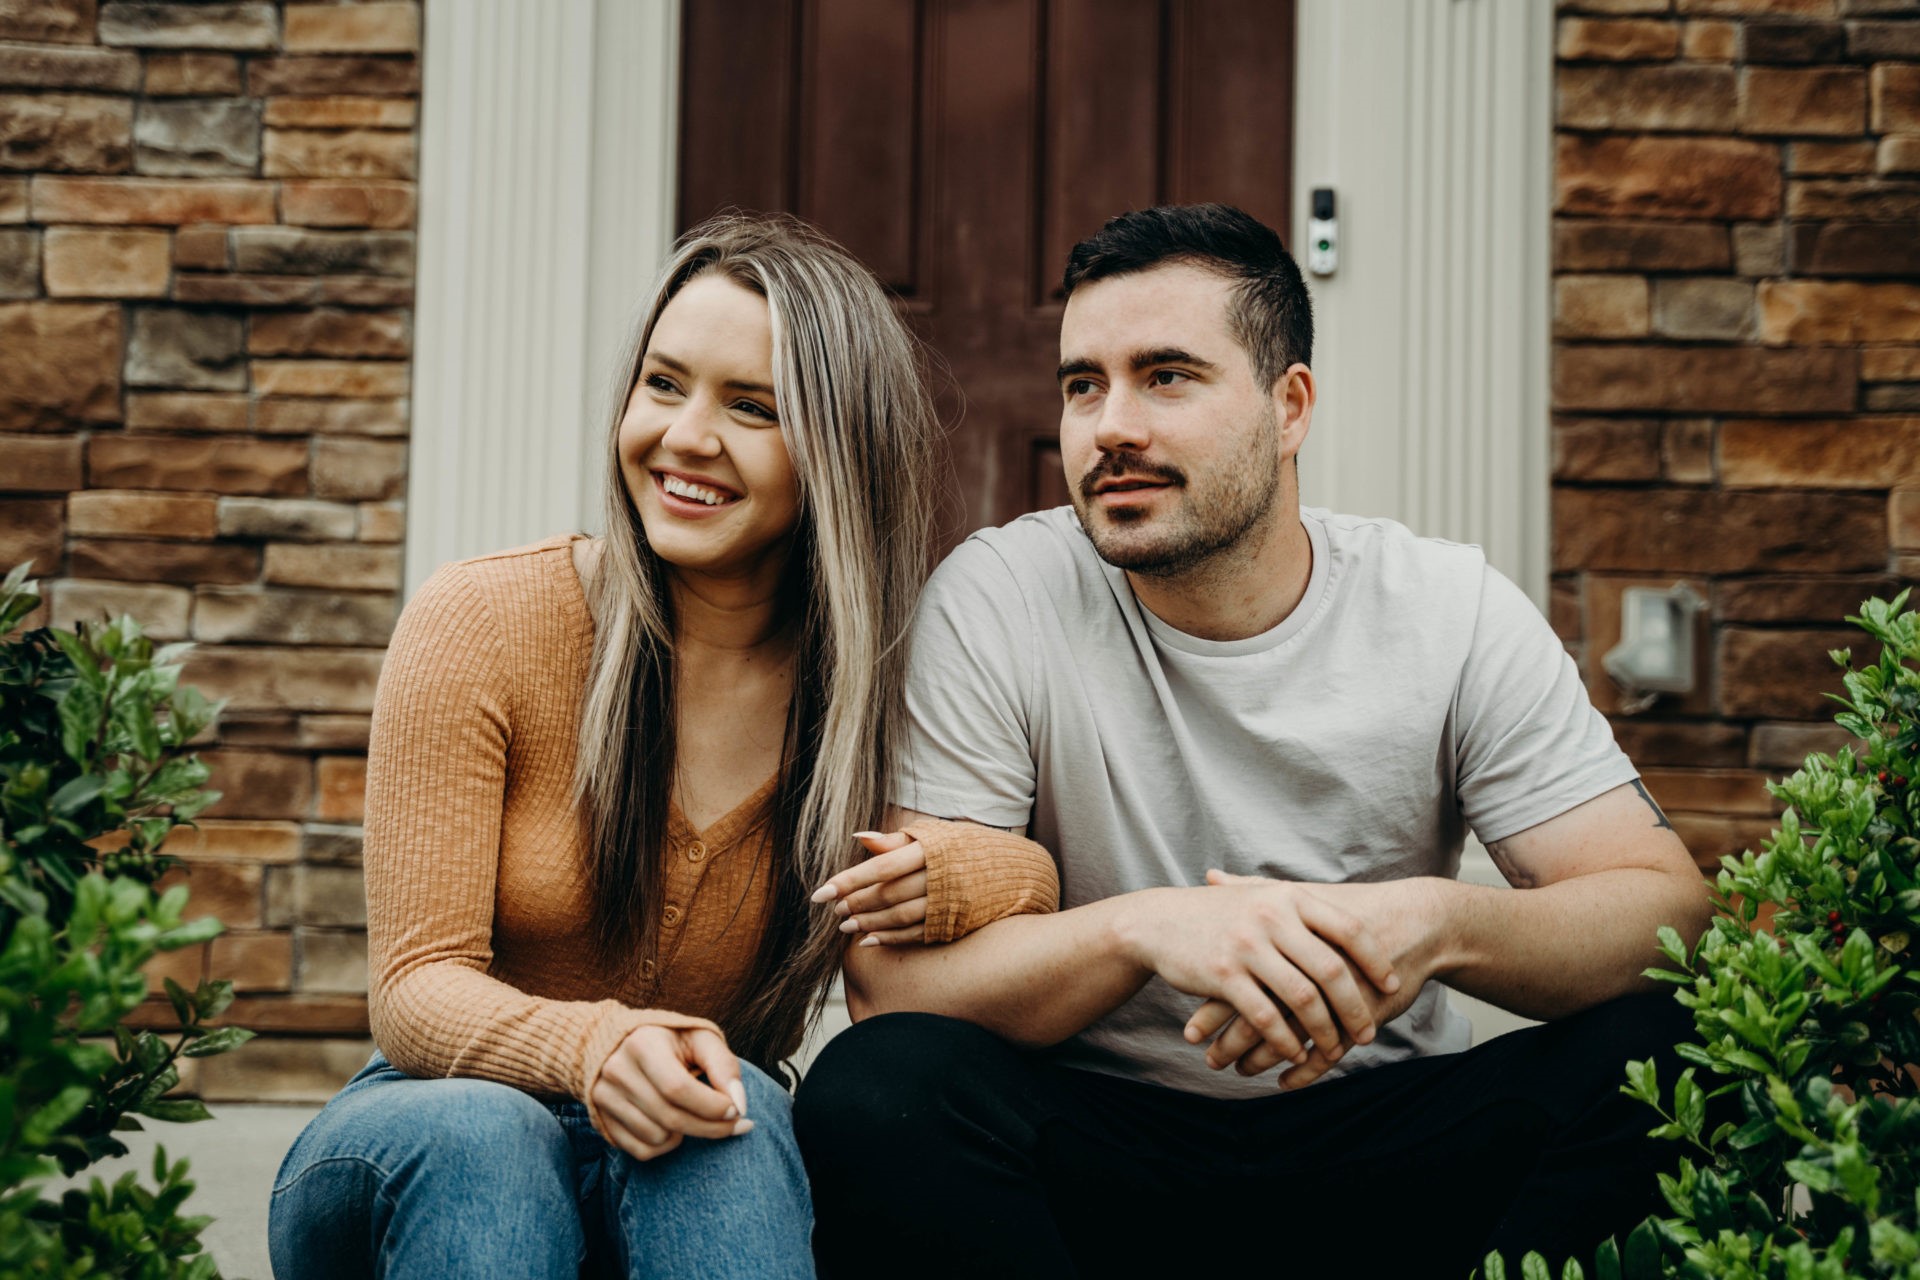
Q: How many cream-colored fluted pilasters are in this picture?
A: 2